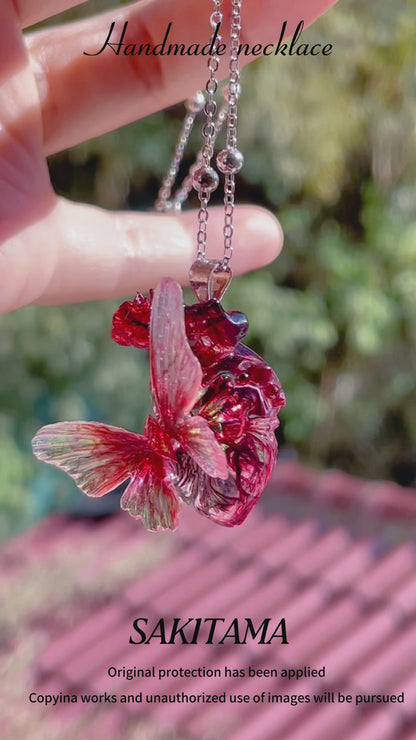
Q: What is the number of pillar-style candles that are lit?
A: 0